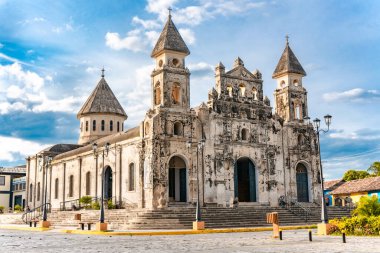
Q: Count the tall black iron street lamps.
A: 4